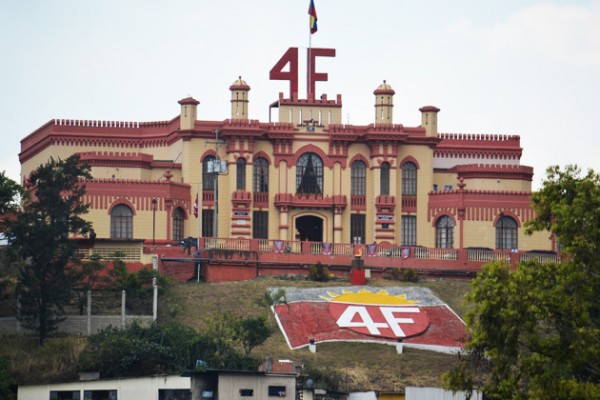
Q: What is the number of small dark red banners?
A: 4